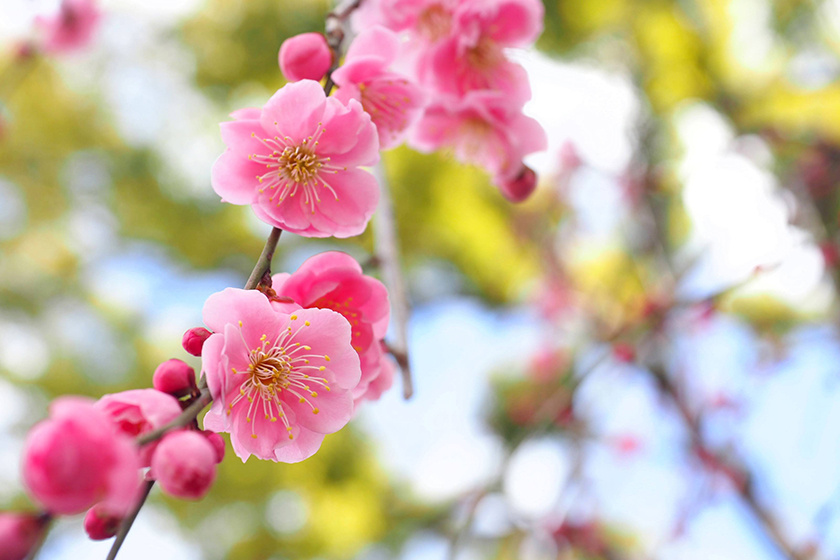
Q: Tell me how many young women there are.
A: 0